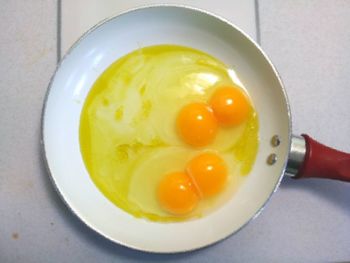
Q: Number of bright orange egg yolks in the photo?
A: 4